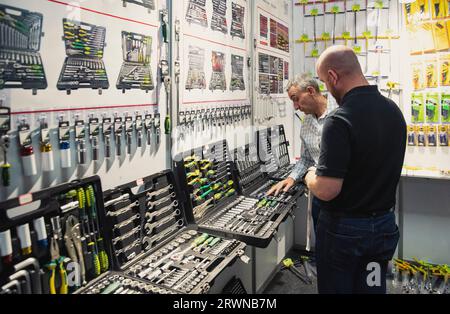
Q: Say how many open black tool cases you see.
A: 5